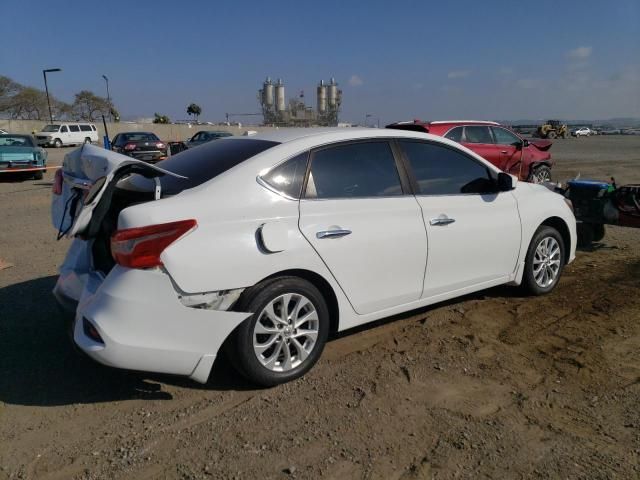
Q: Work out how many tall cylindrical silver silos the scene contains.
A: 4